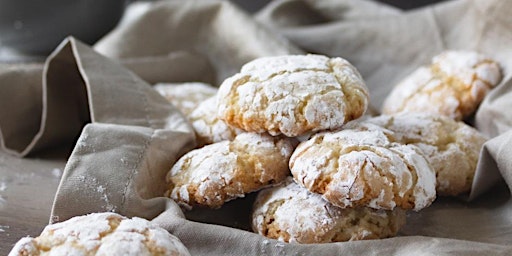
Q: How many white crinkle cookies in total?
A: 9